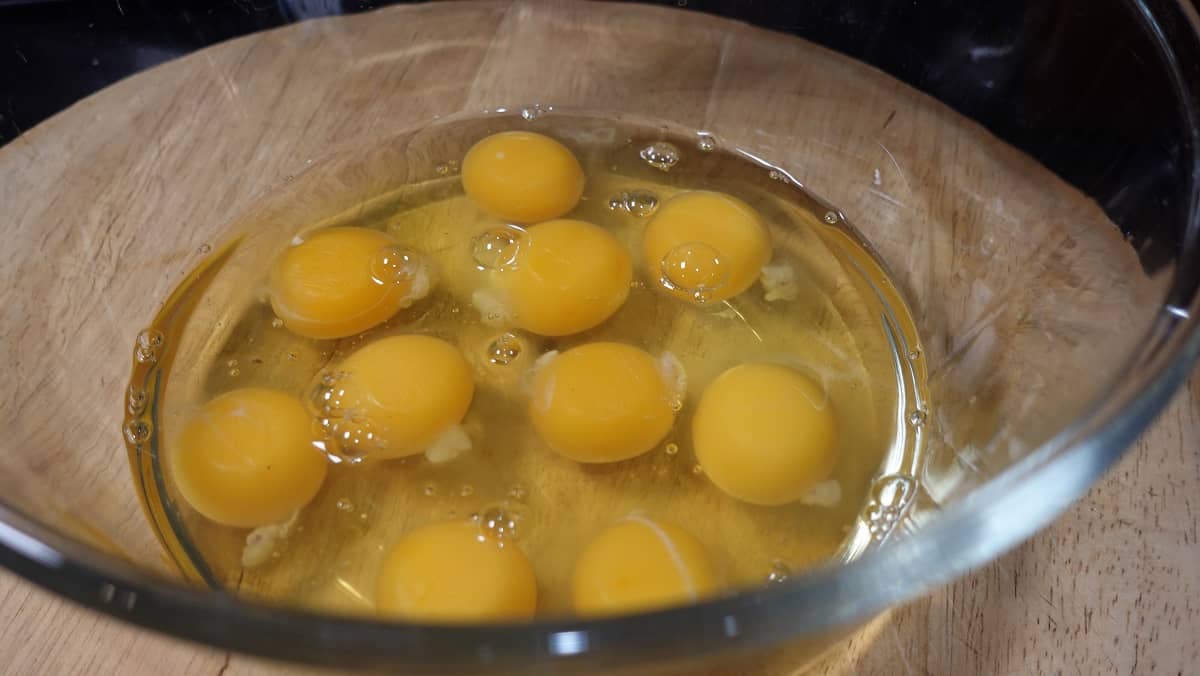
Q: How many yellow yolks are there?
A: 10